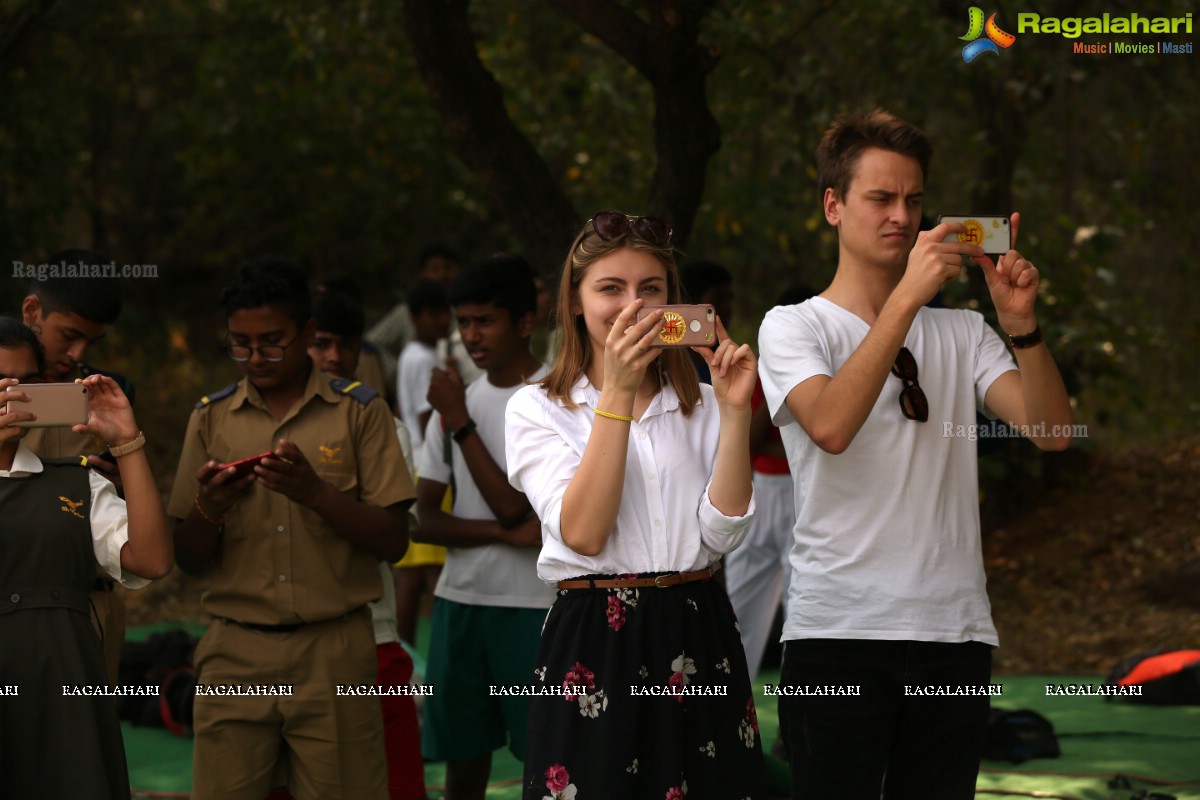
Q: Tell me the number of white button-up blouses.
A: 1